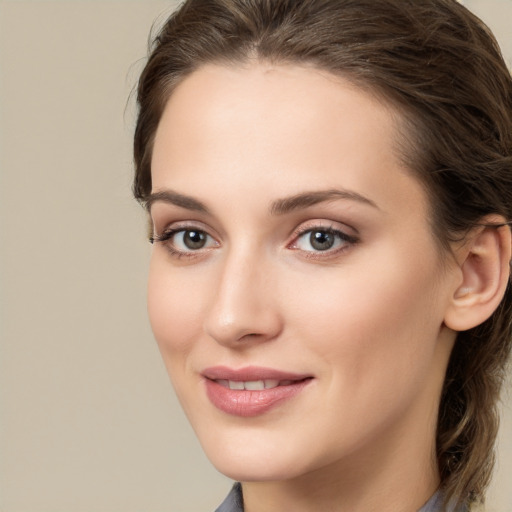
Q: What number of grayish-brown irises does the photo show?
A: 2